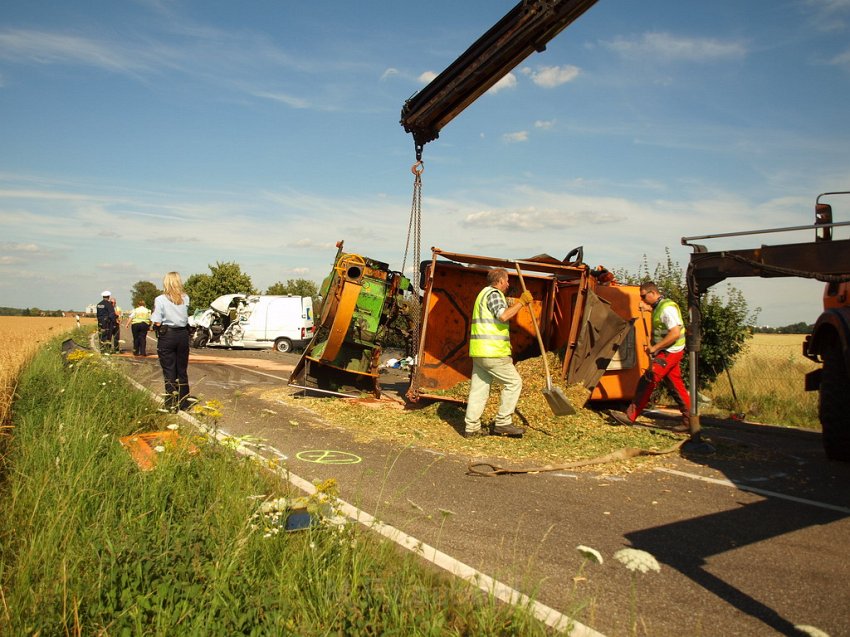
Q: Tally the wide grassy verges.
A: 1